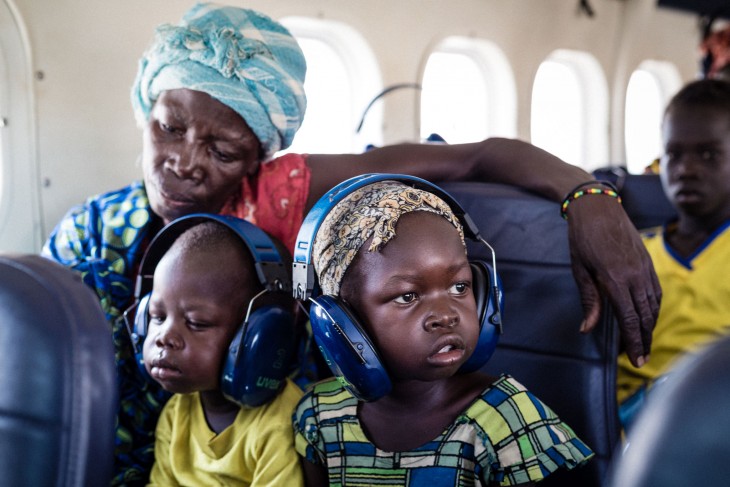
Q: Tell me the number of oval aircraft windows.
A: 4